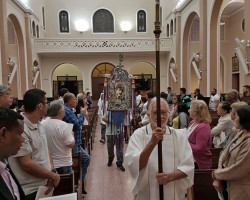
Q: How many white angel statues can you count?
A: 0